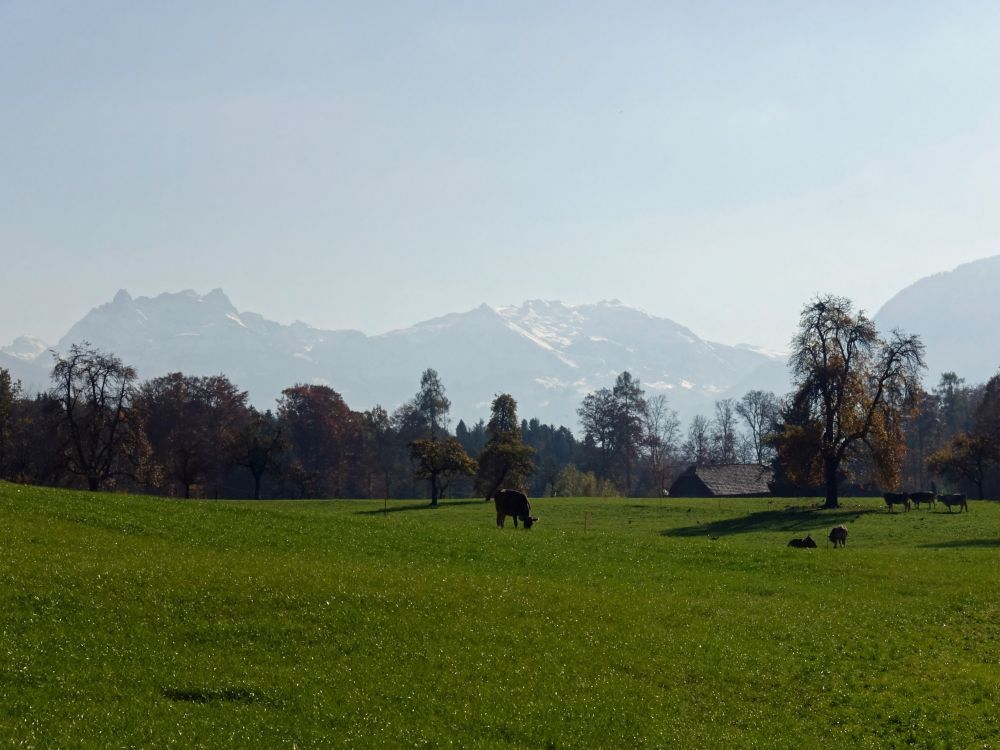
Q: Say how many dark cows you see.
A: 6